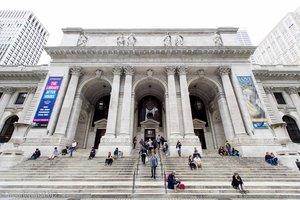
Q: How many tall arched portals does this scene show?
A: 3